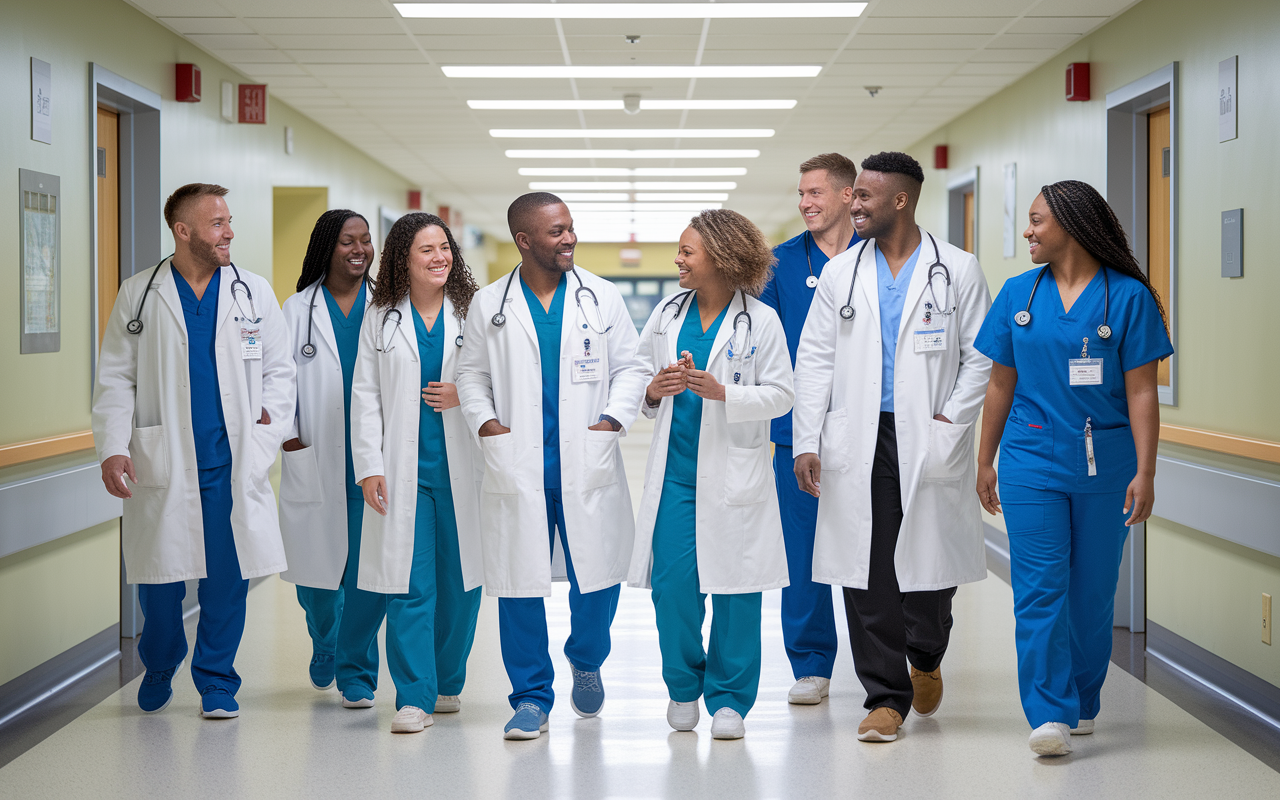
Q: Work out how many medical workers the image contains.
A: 8